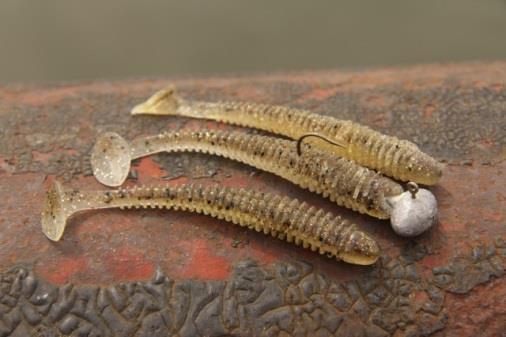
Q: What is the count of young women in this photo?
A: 0